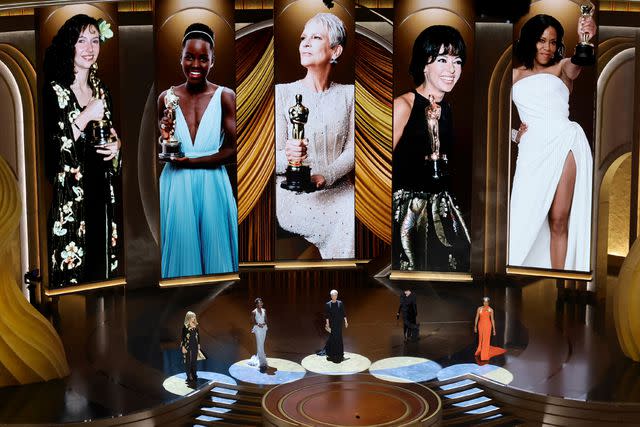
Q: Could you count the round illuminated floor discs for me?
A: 5